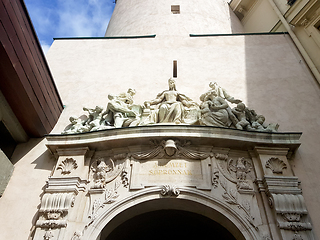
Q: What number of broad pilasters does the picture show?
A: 2